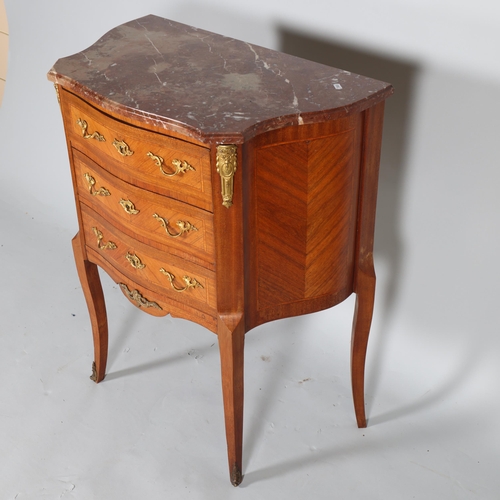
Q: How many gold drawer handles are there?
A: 6